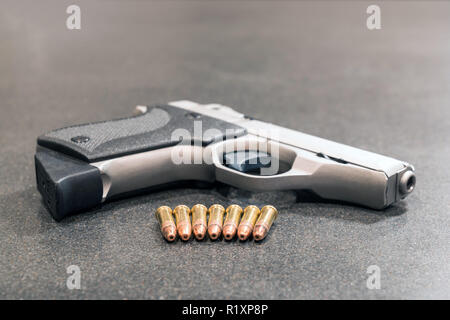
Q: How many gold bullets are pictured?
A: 7